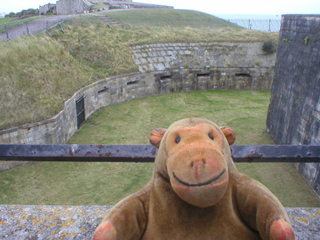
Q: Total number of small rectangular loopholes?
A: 5